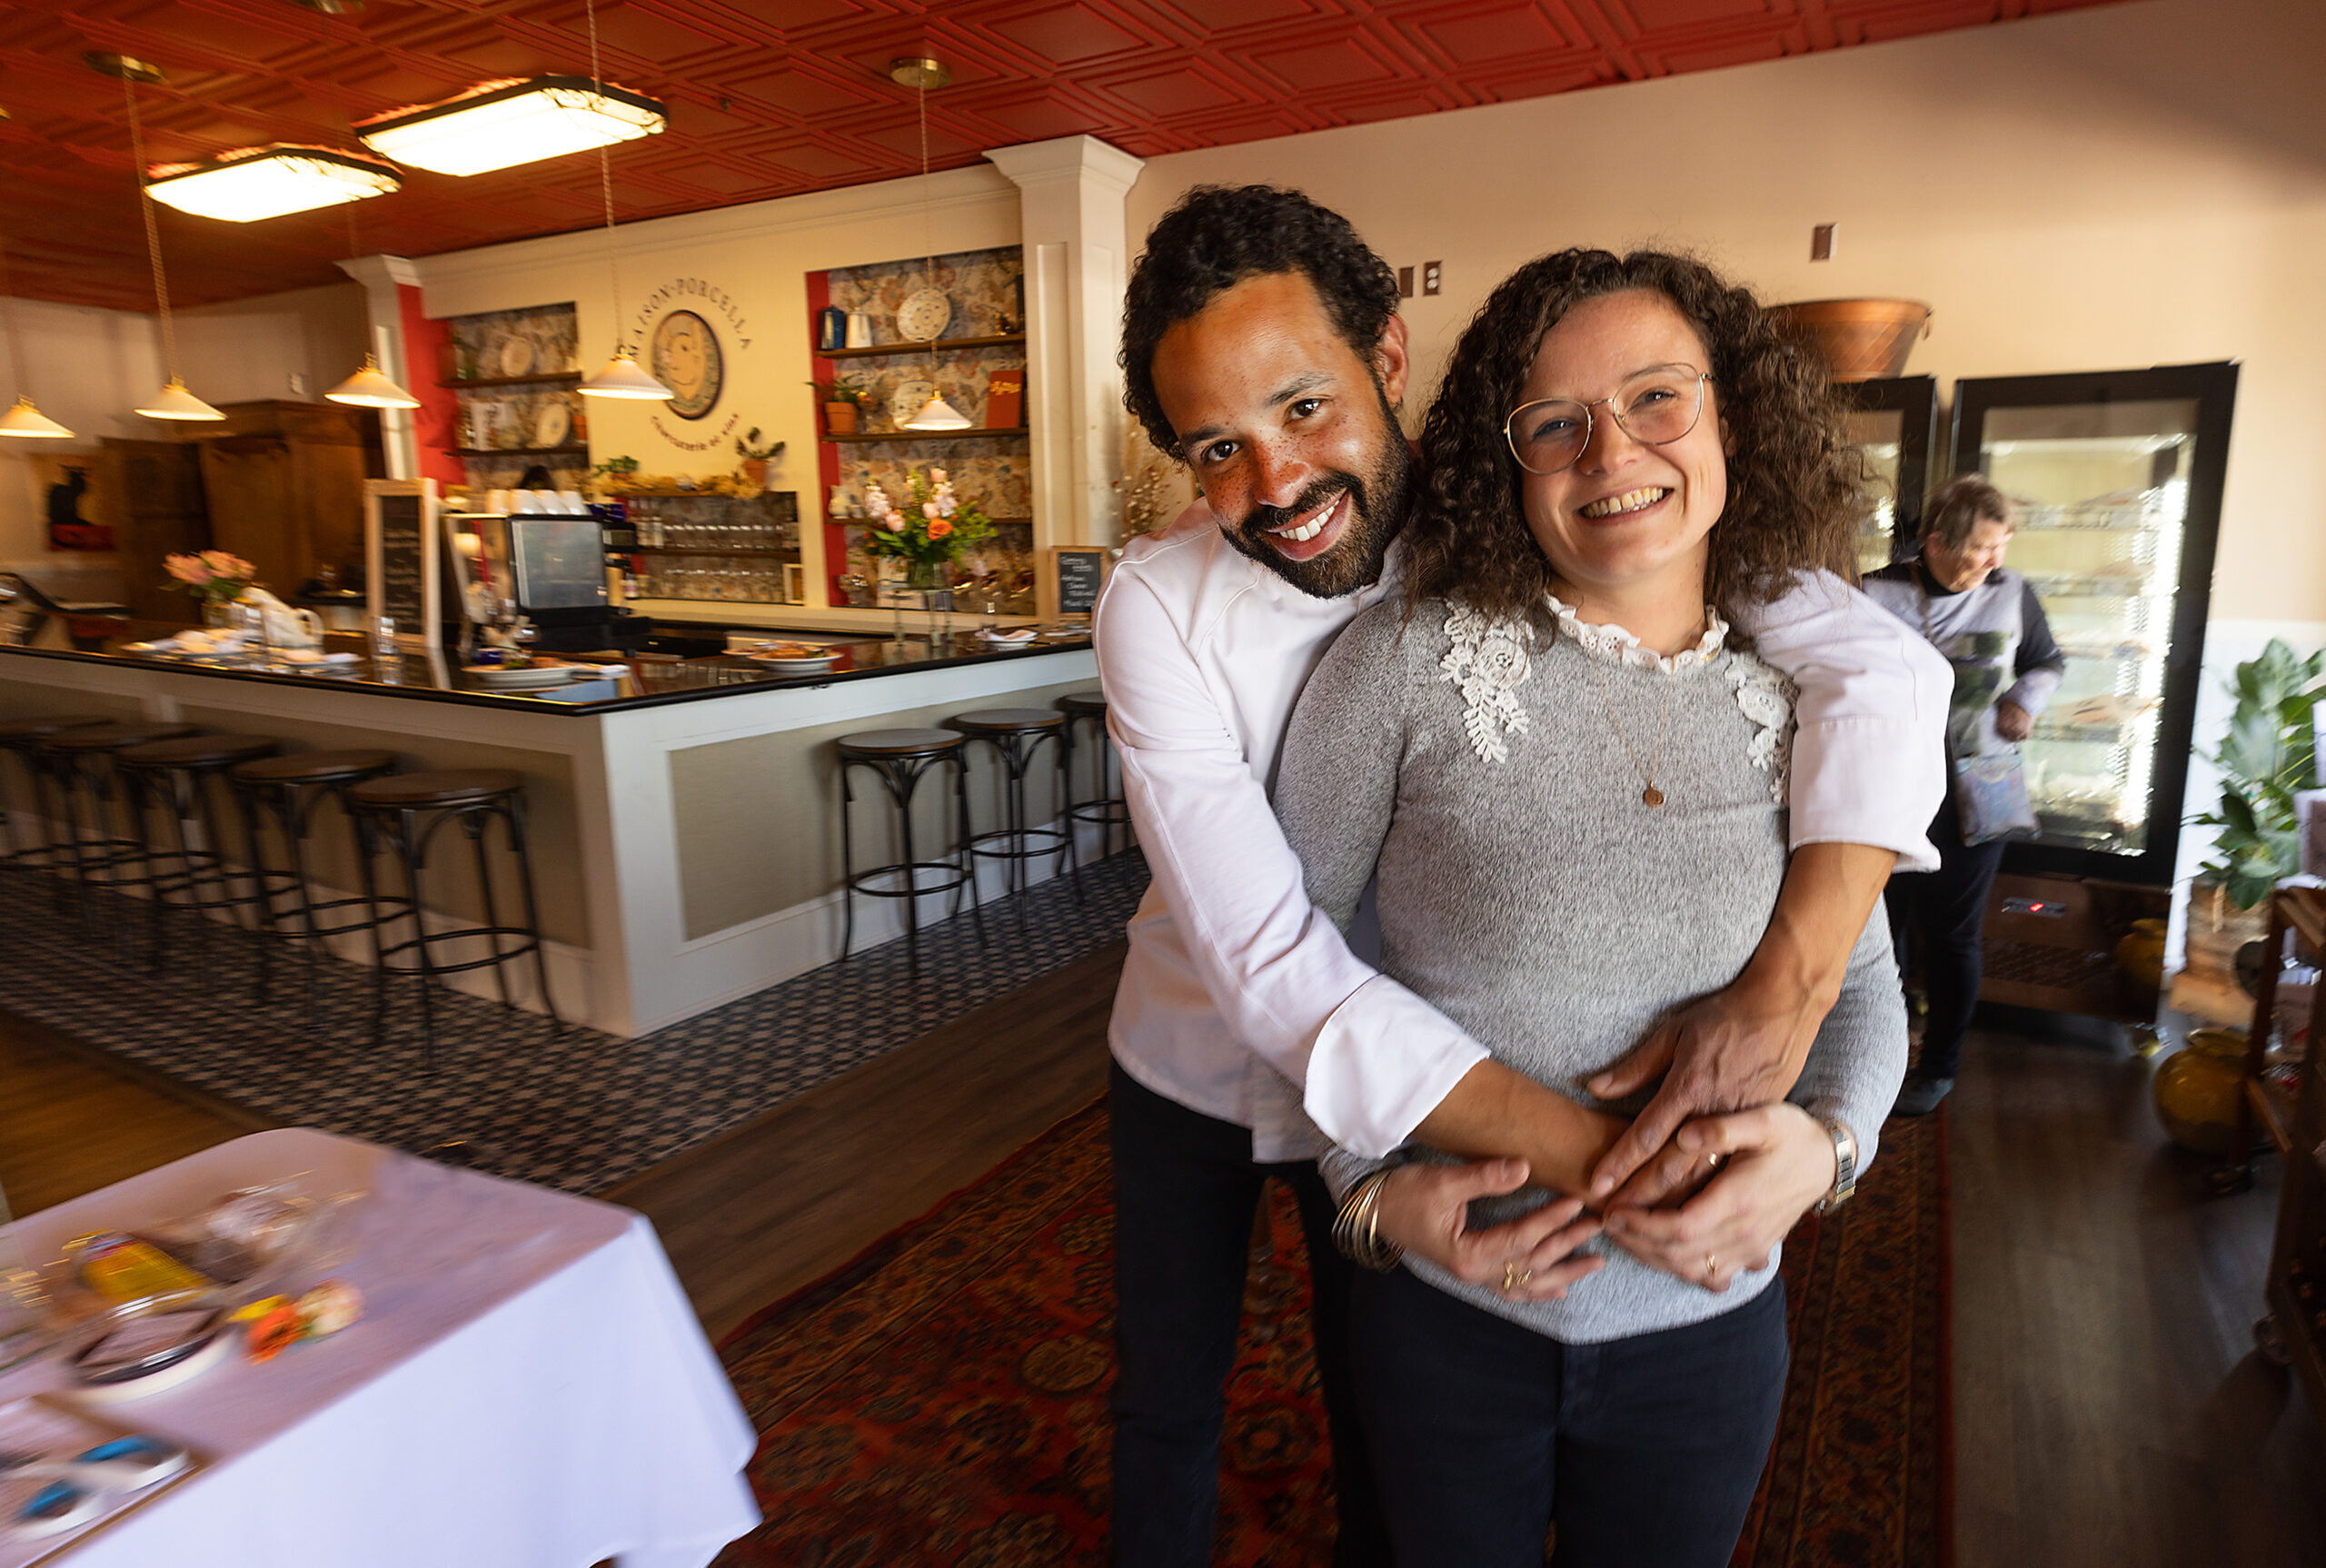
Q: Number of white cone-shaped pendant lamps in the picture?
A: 5